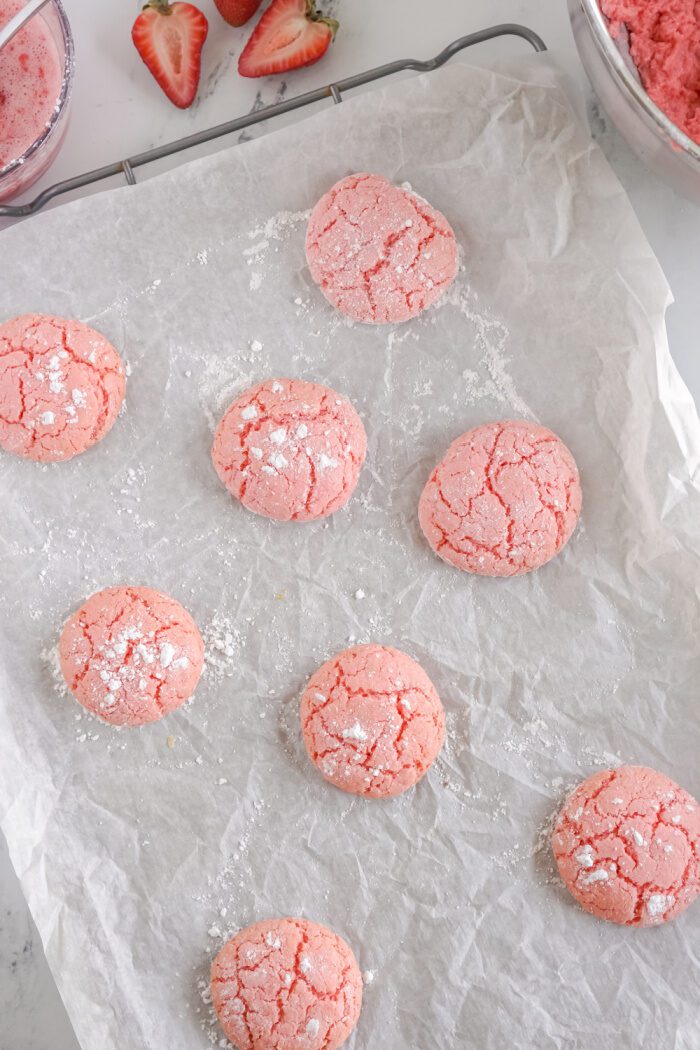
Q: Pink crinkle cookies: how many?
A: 8